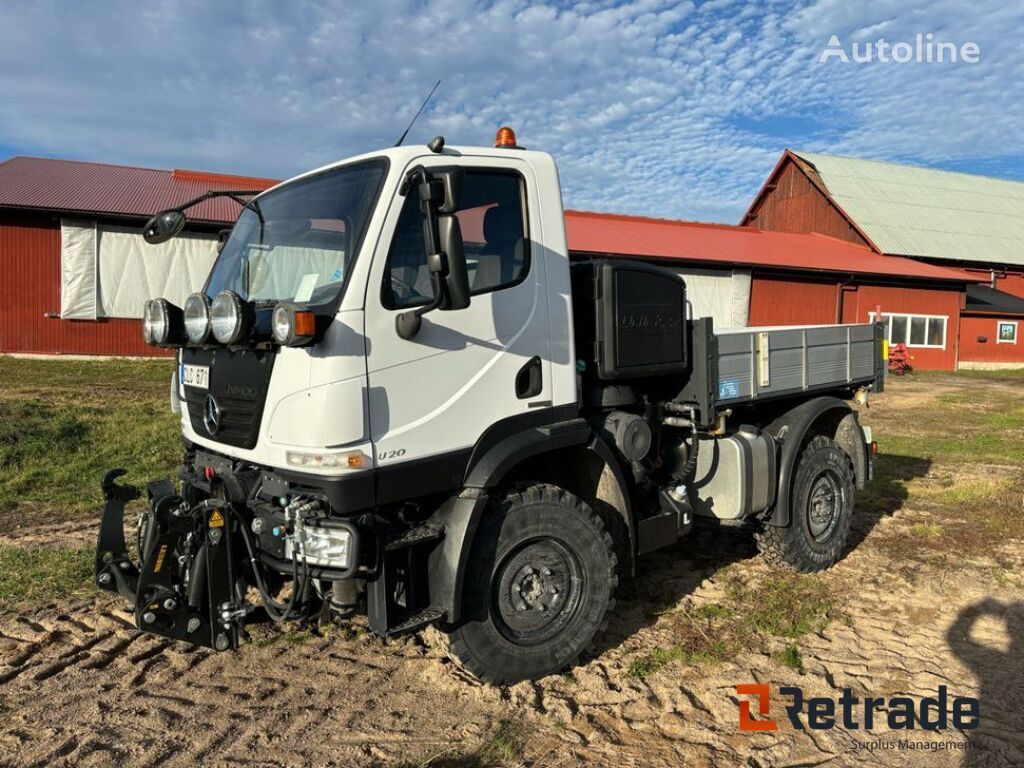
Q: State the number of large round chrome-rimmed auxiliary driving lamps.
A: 4